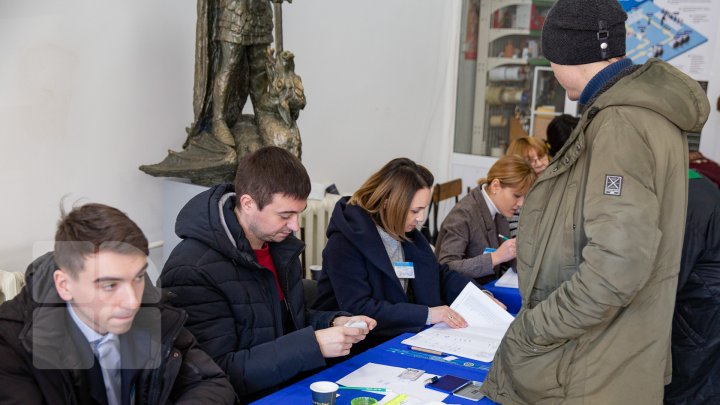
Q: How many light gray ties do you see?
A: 1